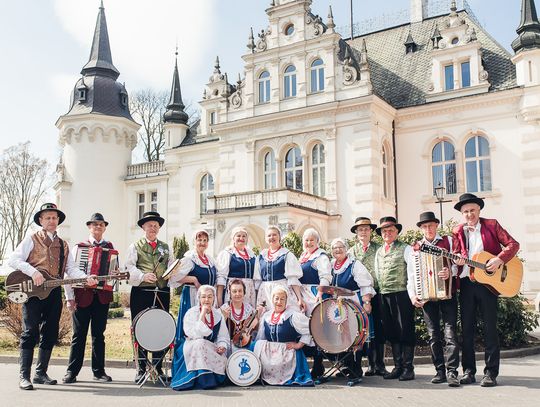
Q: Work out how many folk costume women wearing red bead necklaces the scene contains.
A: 8